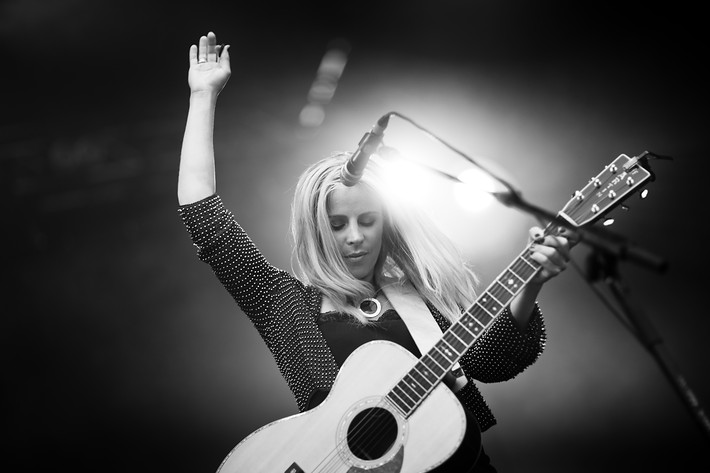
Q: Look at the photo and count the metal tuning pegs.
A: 6